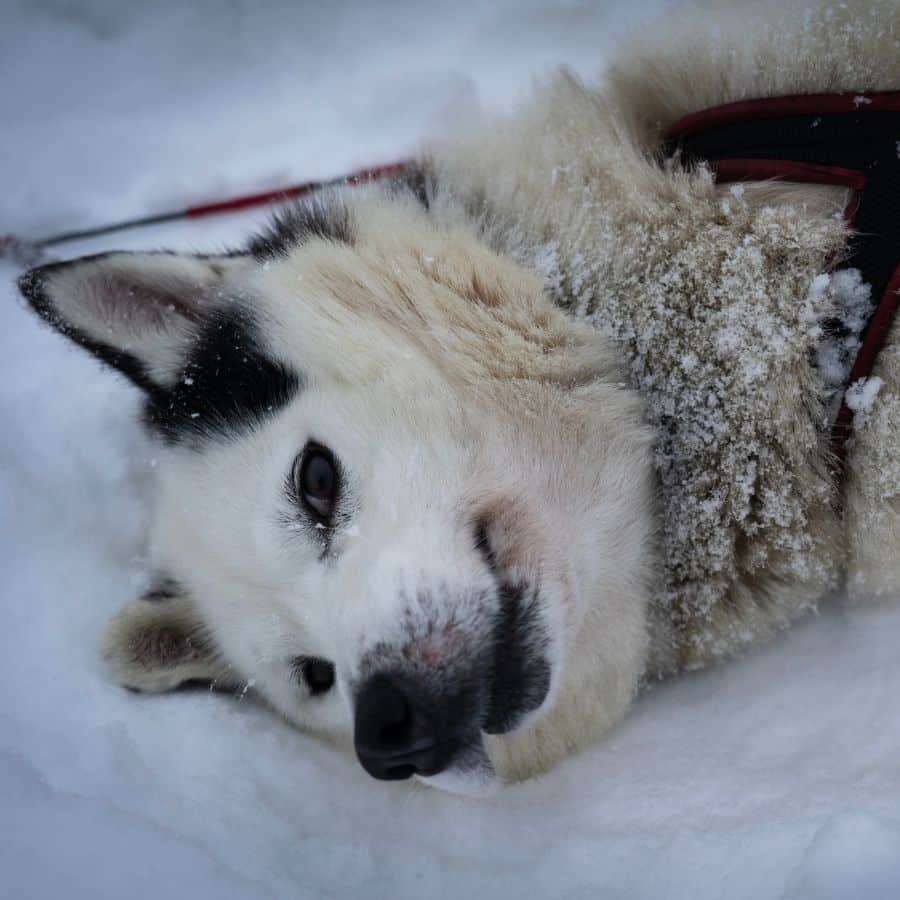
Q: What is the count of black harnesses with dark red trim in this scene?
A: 1